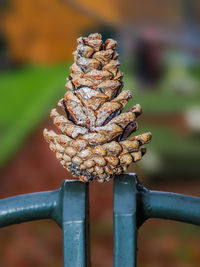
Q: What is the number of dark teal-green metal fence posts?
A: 2